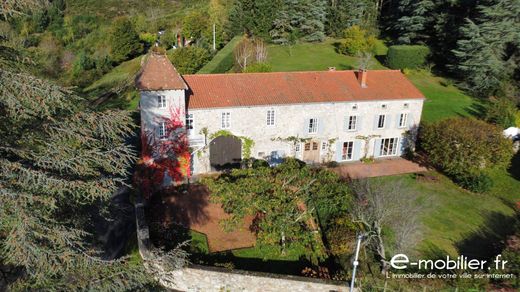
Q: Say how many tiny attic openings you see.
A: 3